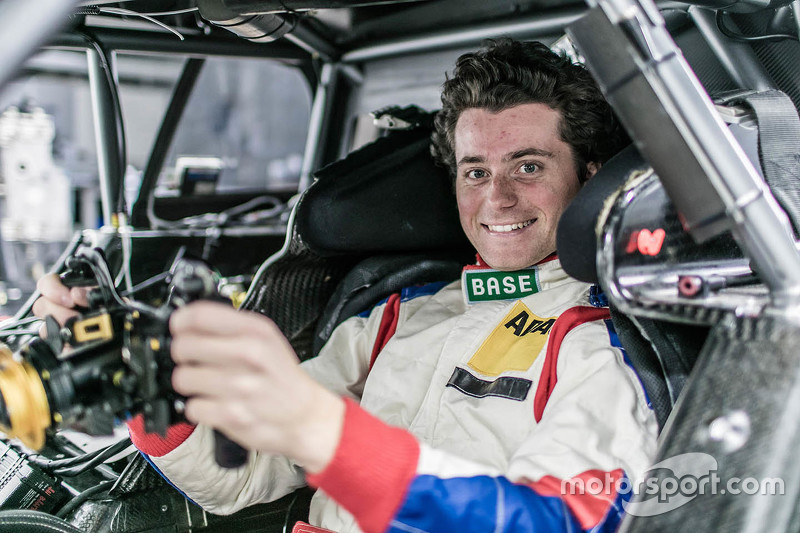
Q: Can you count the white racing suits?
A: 1